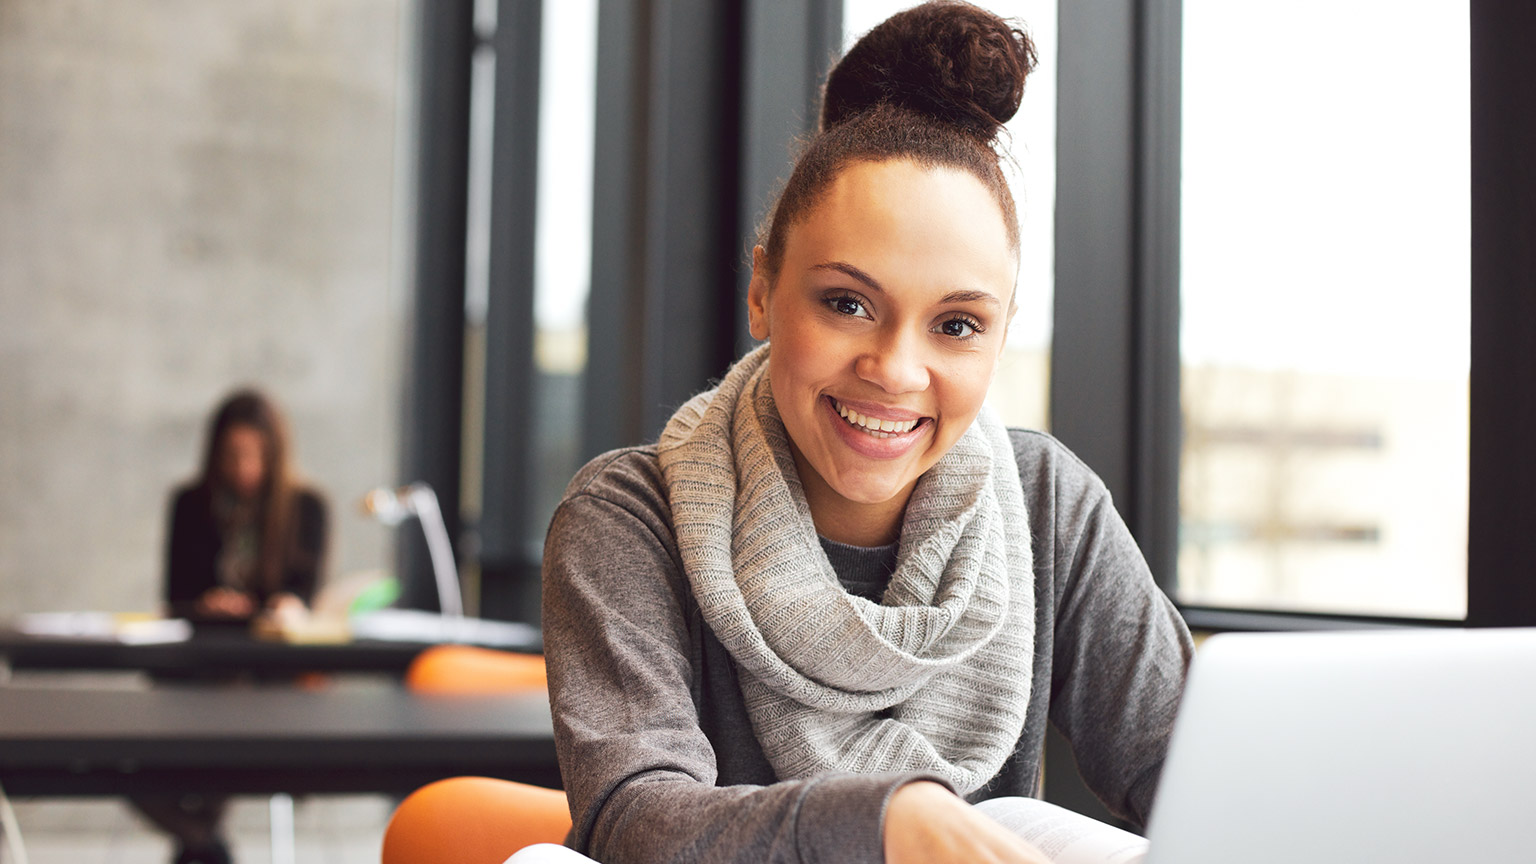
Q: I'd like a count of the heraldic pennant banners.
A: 0